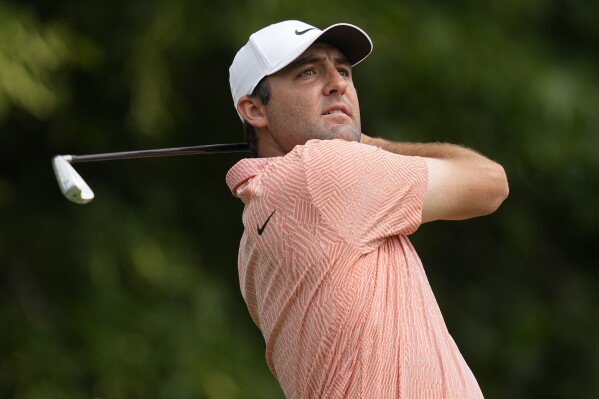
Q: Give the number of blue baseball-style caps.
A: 0